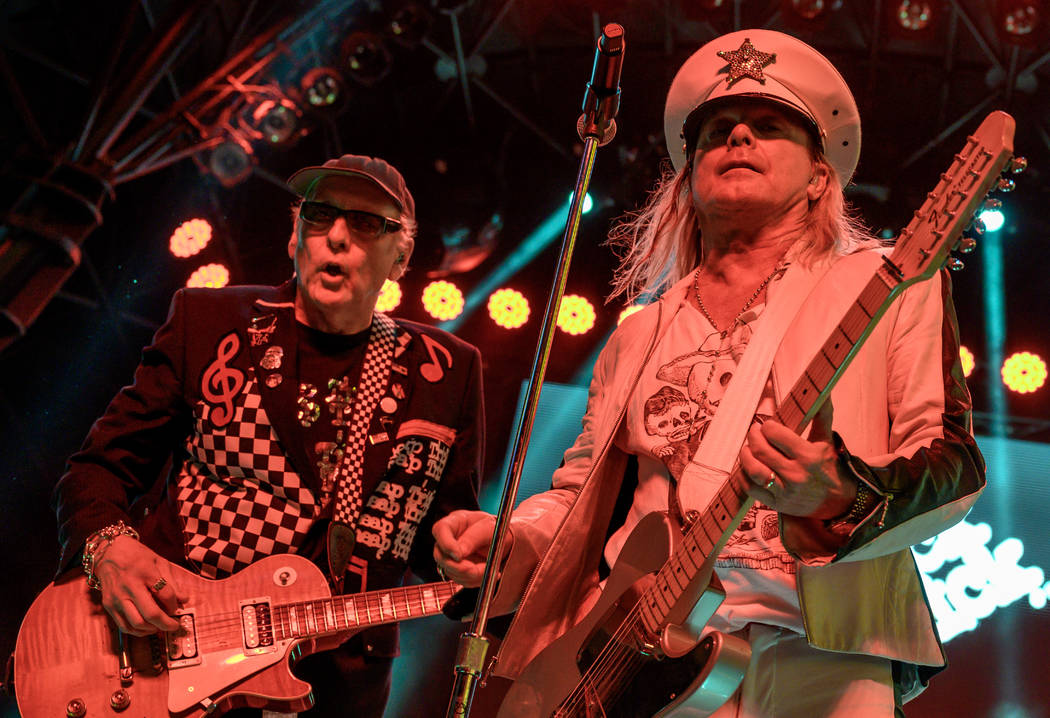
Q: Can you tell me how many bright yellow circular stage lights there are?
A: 9